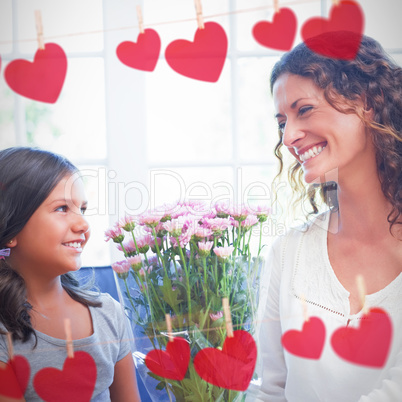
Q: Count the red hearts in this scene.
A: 11